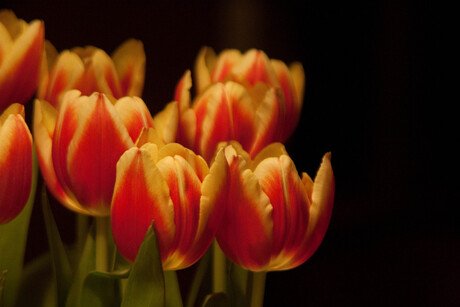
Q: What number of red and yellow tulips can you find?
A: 8